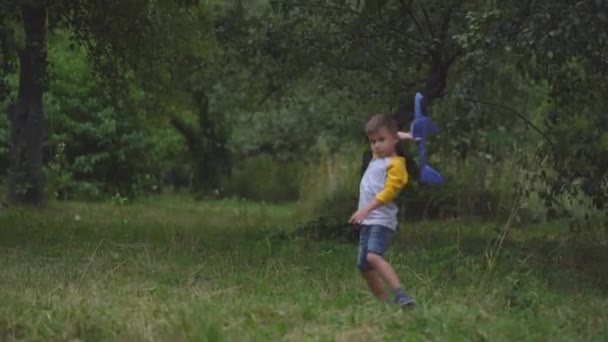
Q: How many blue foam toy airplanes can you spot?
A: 1